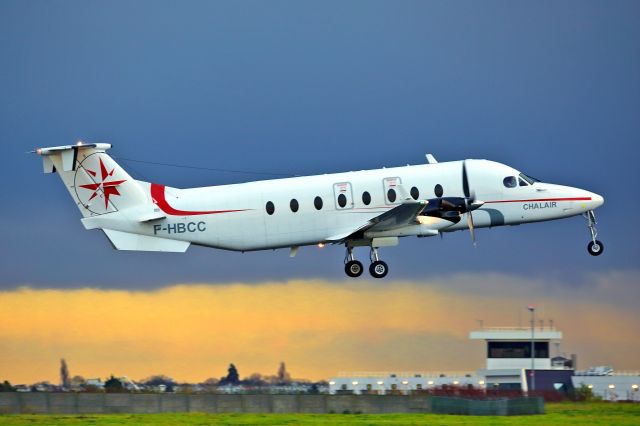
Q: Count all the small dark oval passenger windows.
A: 8